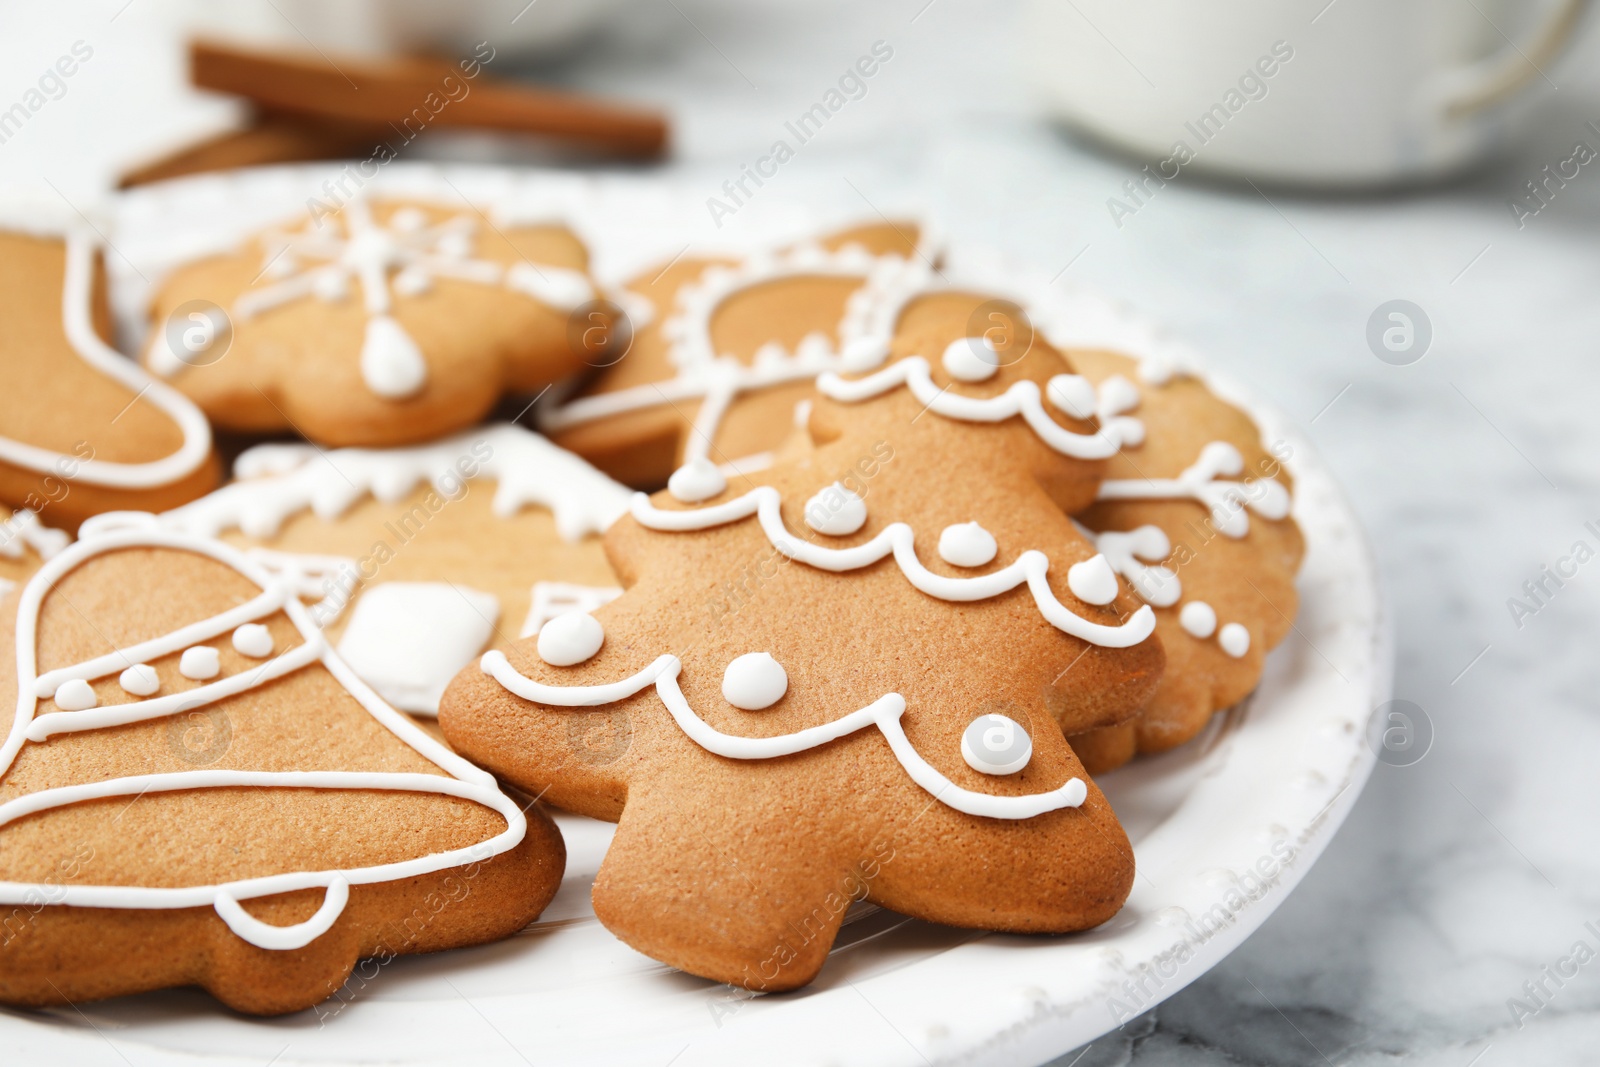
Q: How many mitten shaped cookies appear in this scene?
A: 0